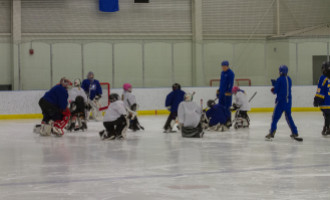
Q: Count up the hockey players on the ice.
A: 12